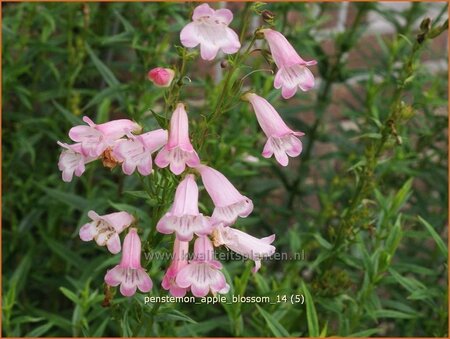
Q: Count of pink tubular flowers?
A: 14